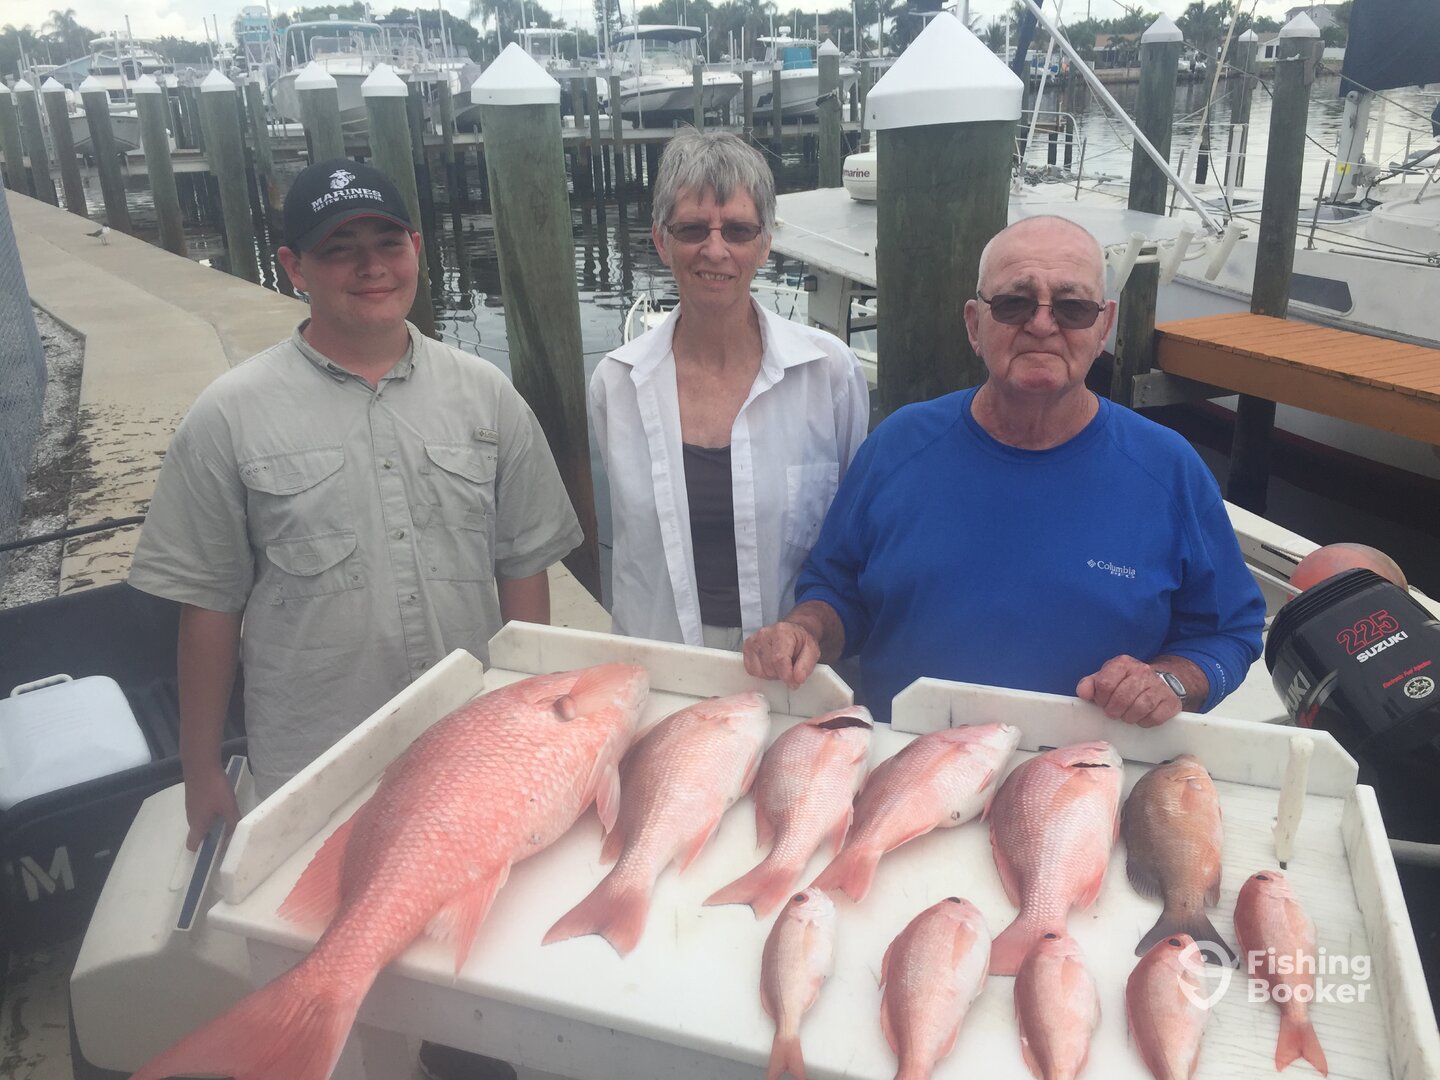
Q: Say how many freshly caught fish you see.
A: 11